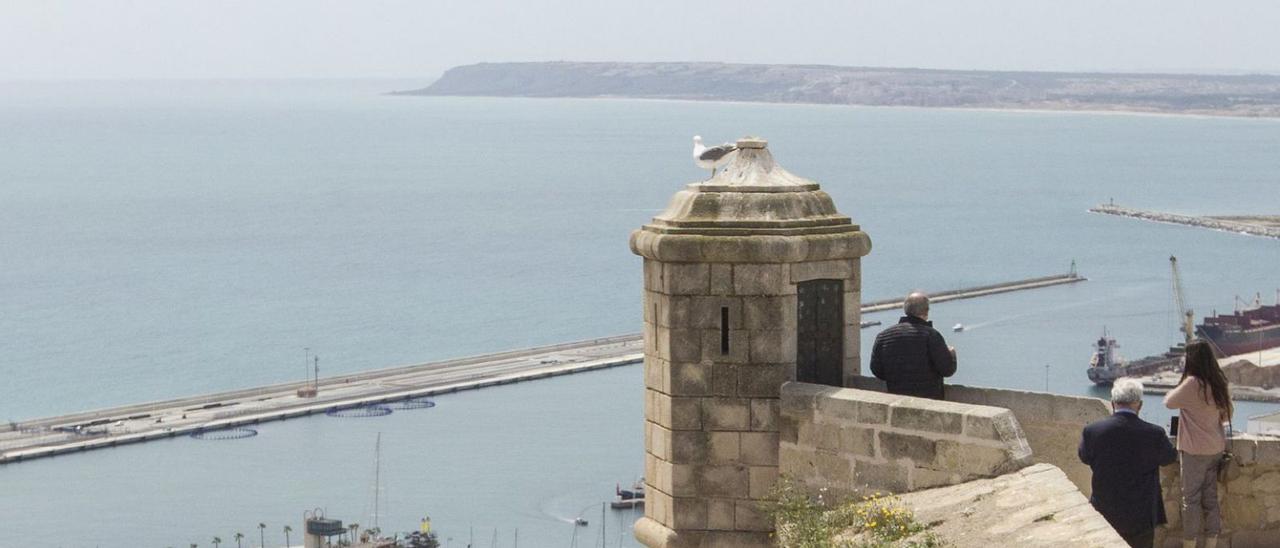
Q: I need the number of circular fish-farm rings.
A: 3